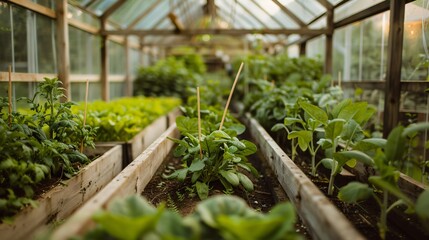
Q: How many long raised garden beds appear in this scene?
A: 3